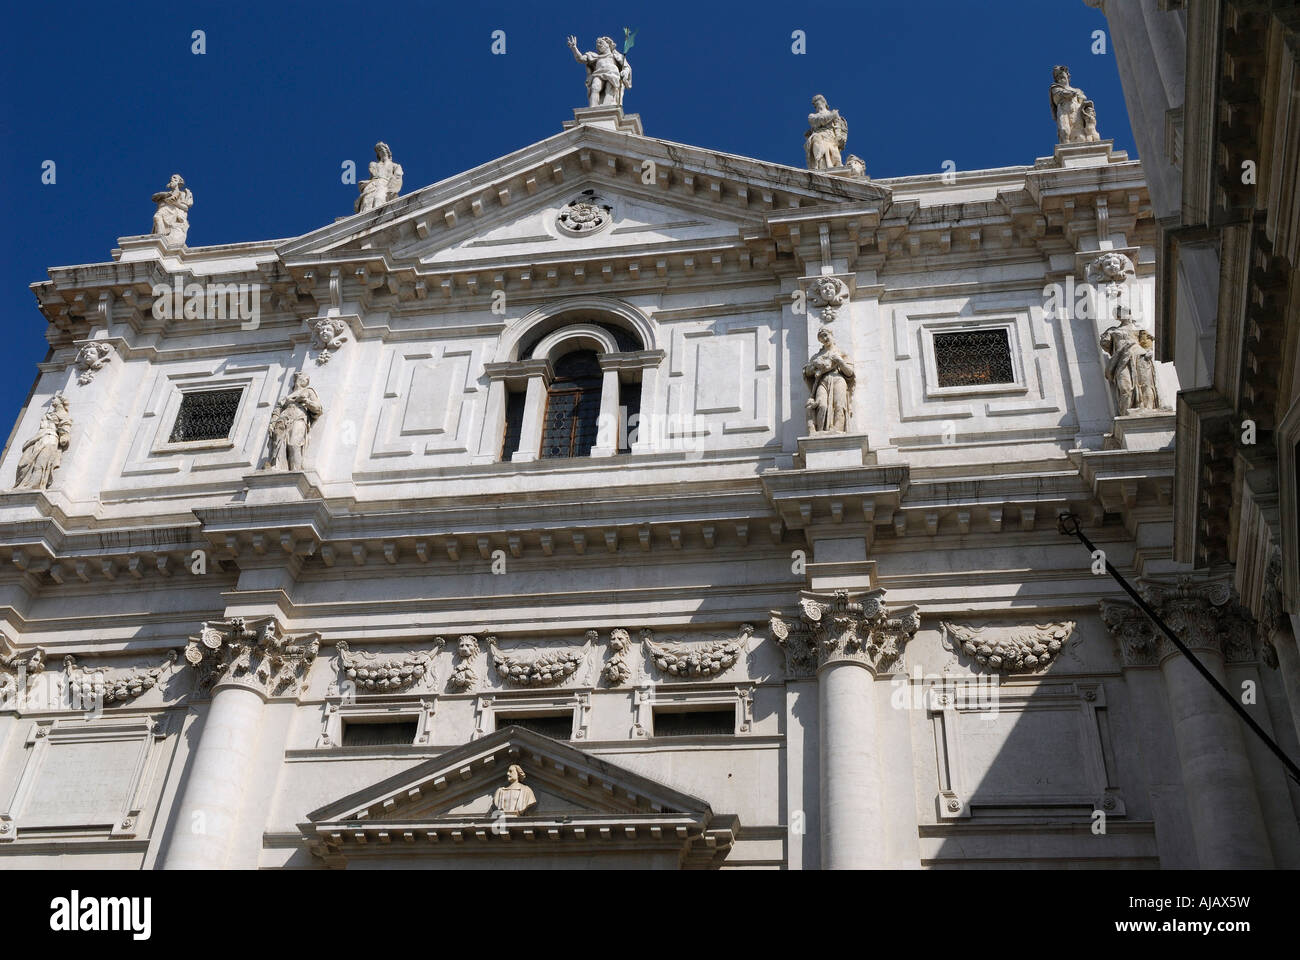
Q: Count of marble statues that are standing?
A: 9